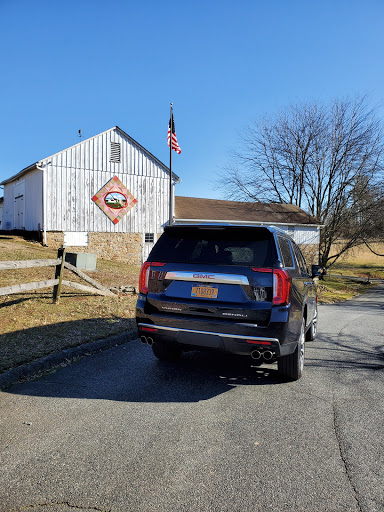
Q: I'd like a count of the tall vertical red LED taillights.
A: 2